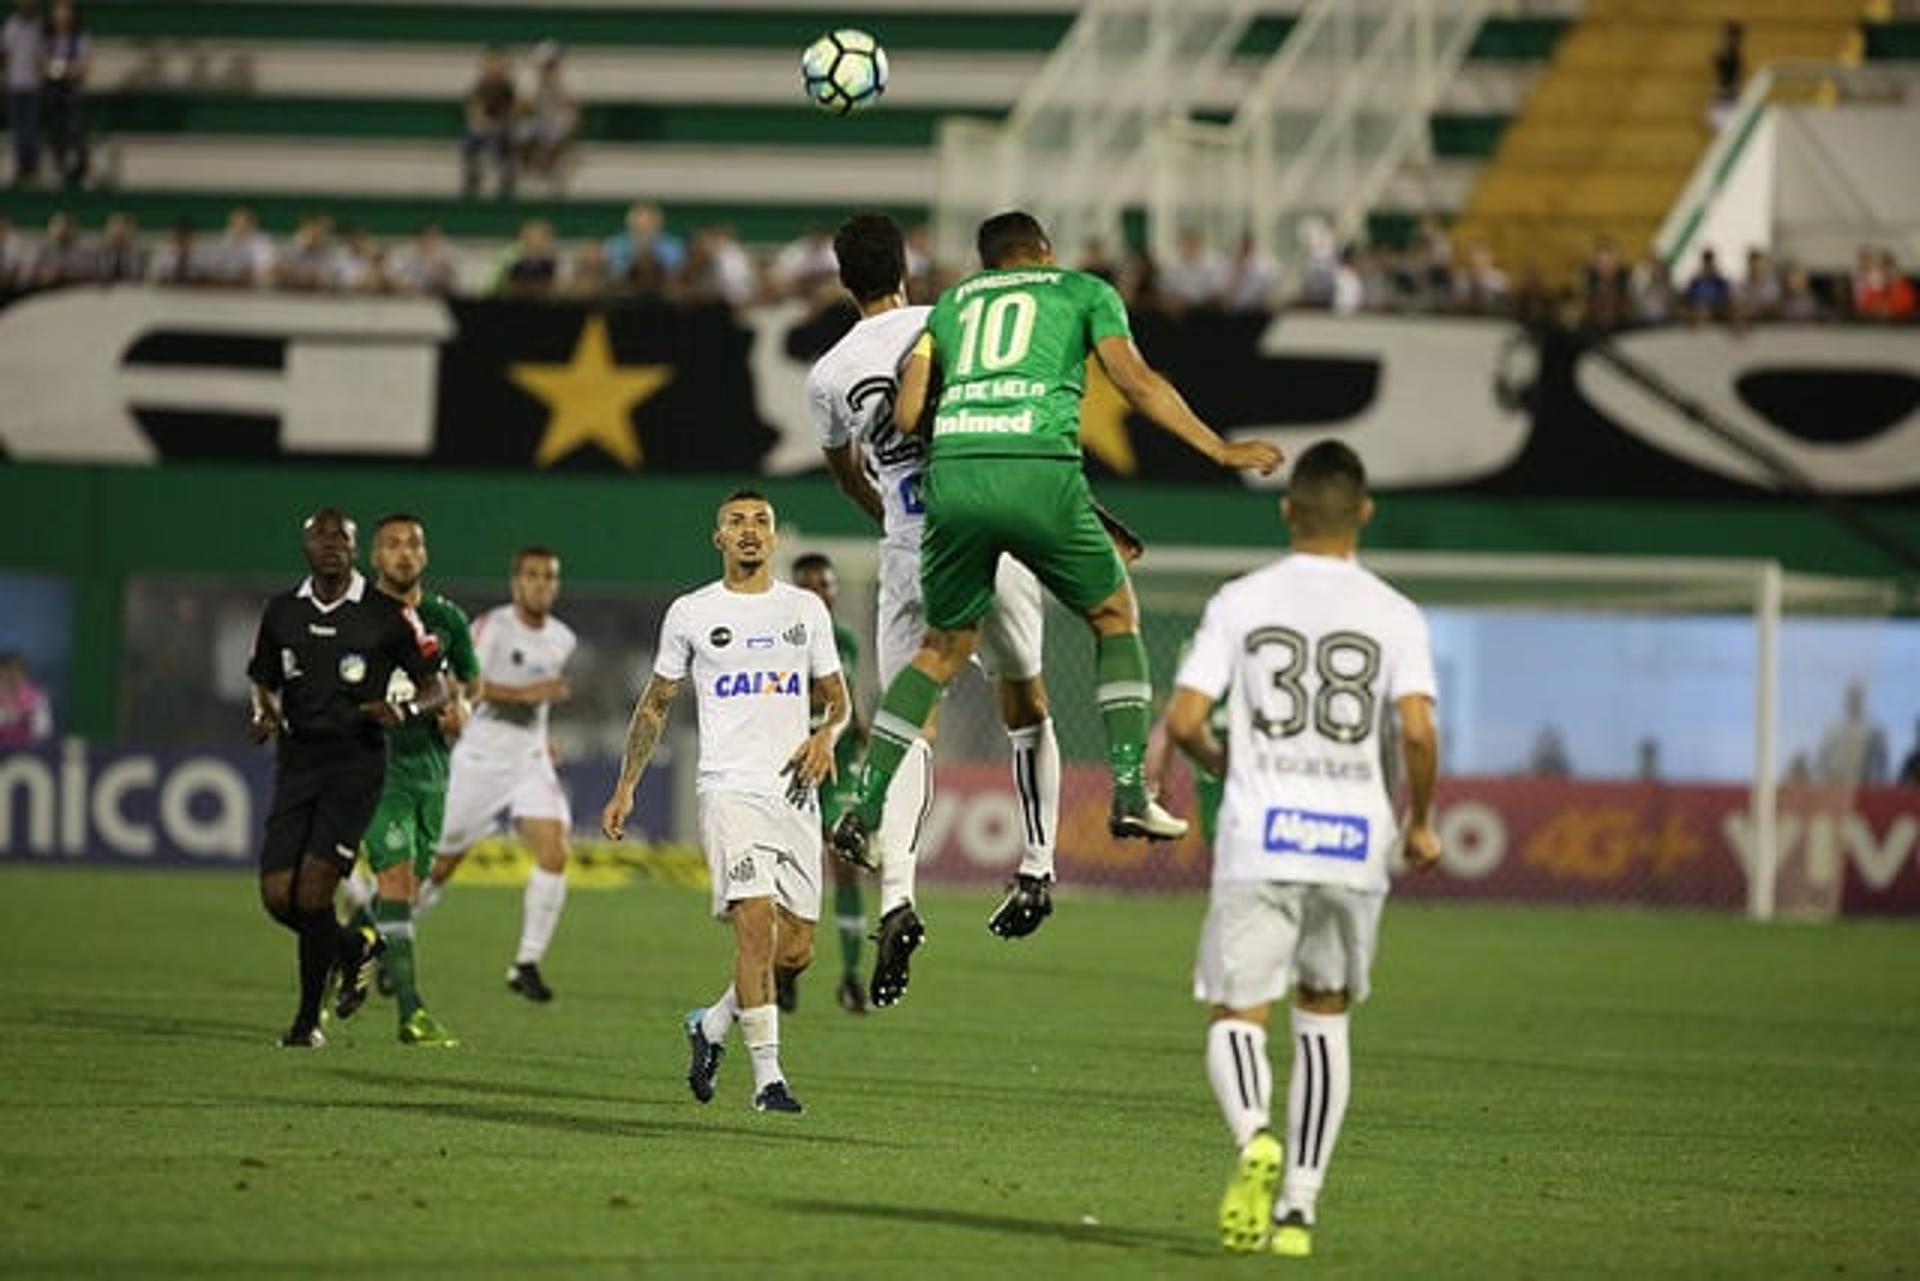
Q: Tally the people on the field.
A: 9